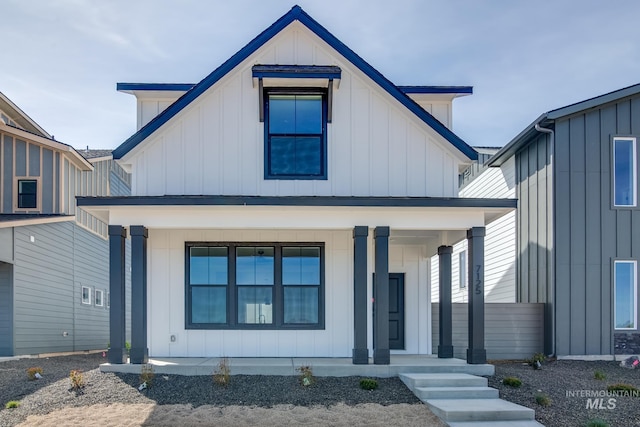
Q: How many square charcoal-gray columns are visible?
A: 6